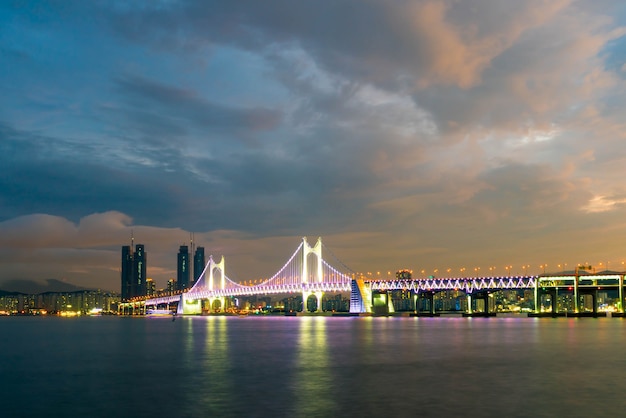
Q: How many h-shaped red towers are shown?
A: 0